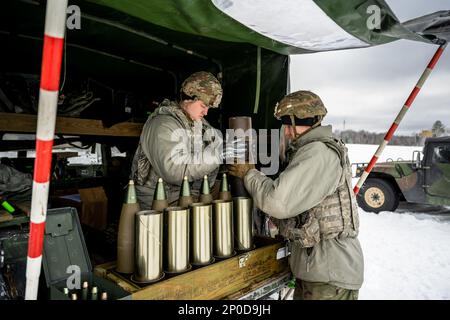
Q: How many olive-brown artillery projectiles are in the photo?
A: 5